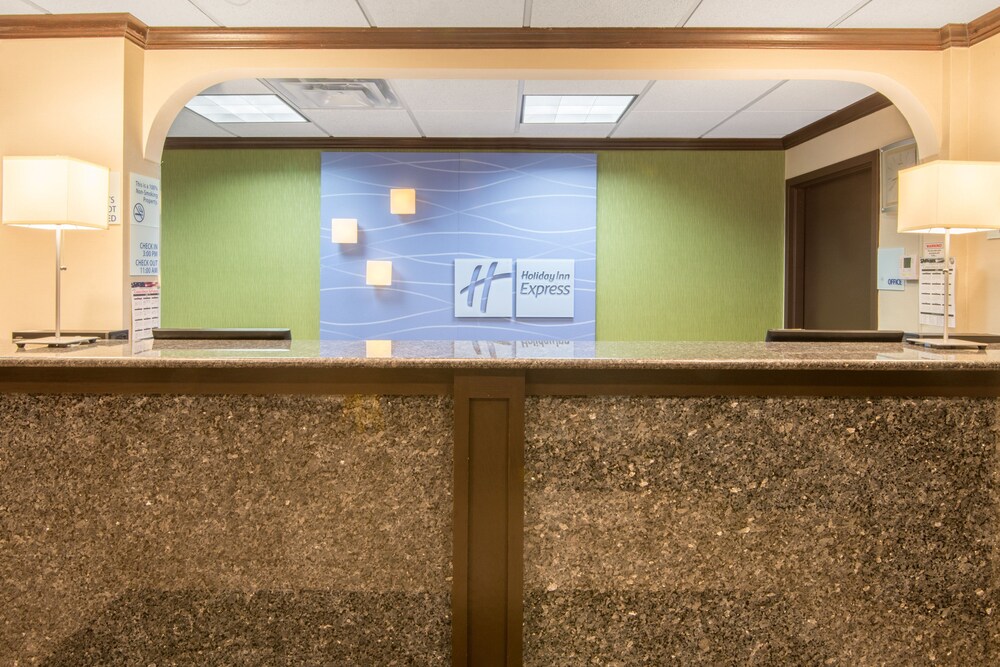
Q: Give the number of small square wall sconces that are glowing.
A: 3